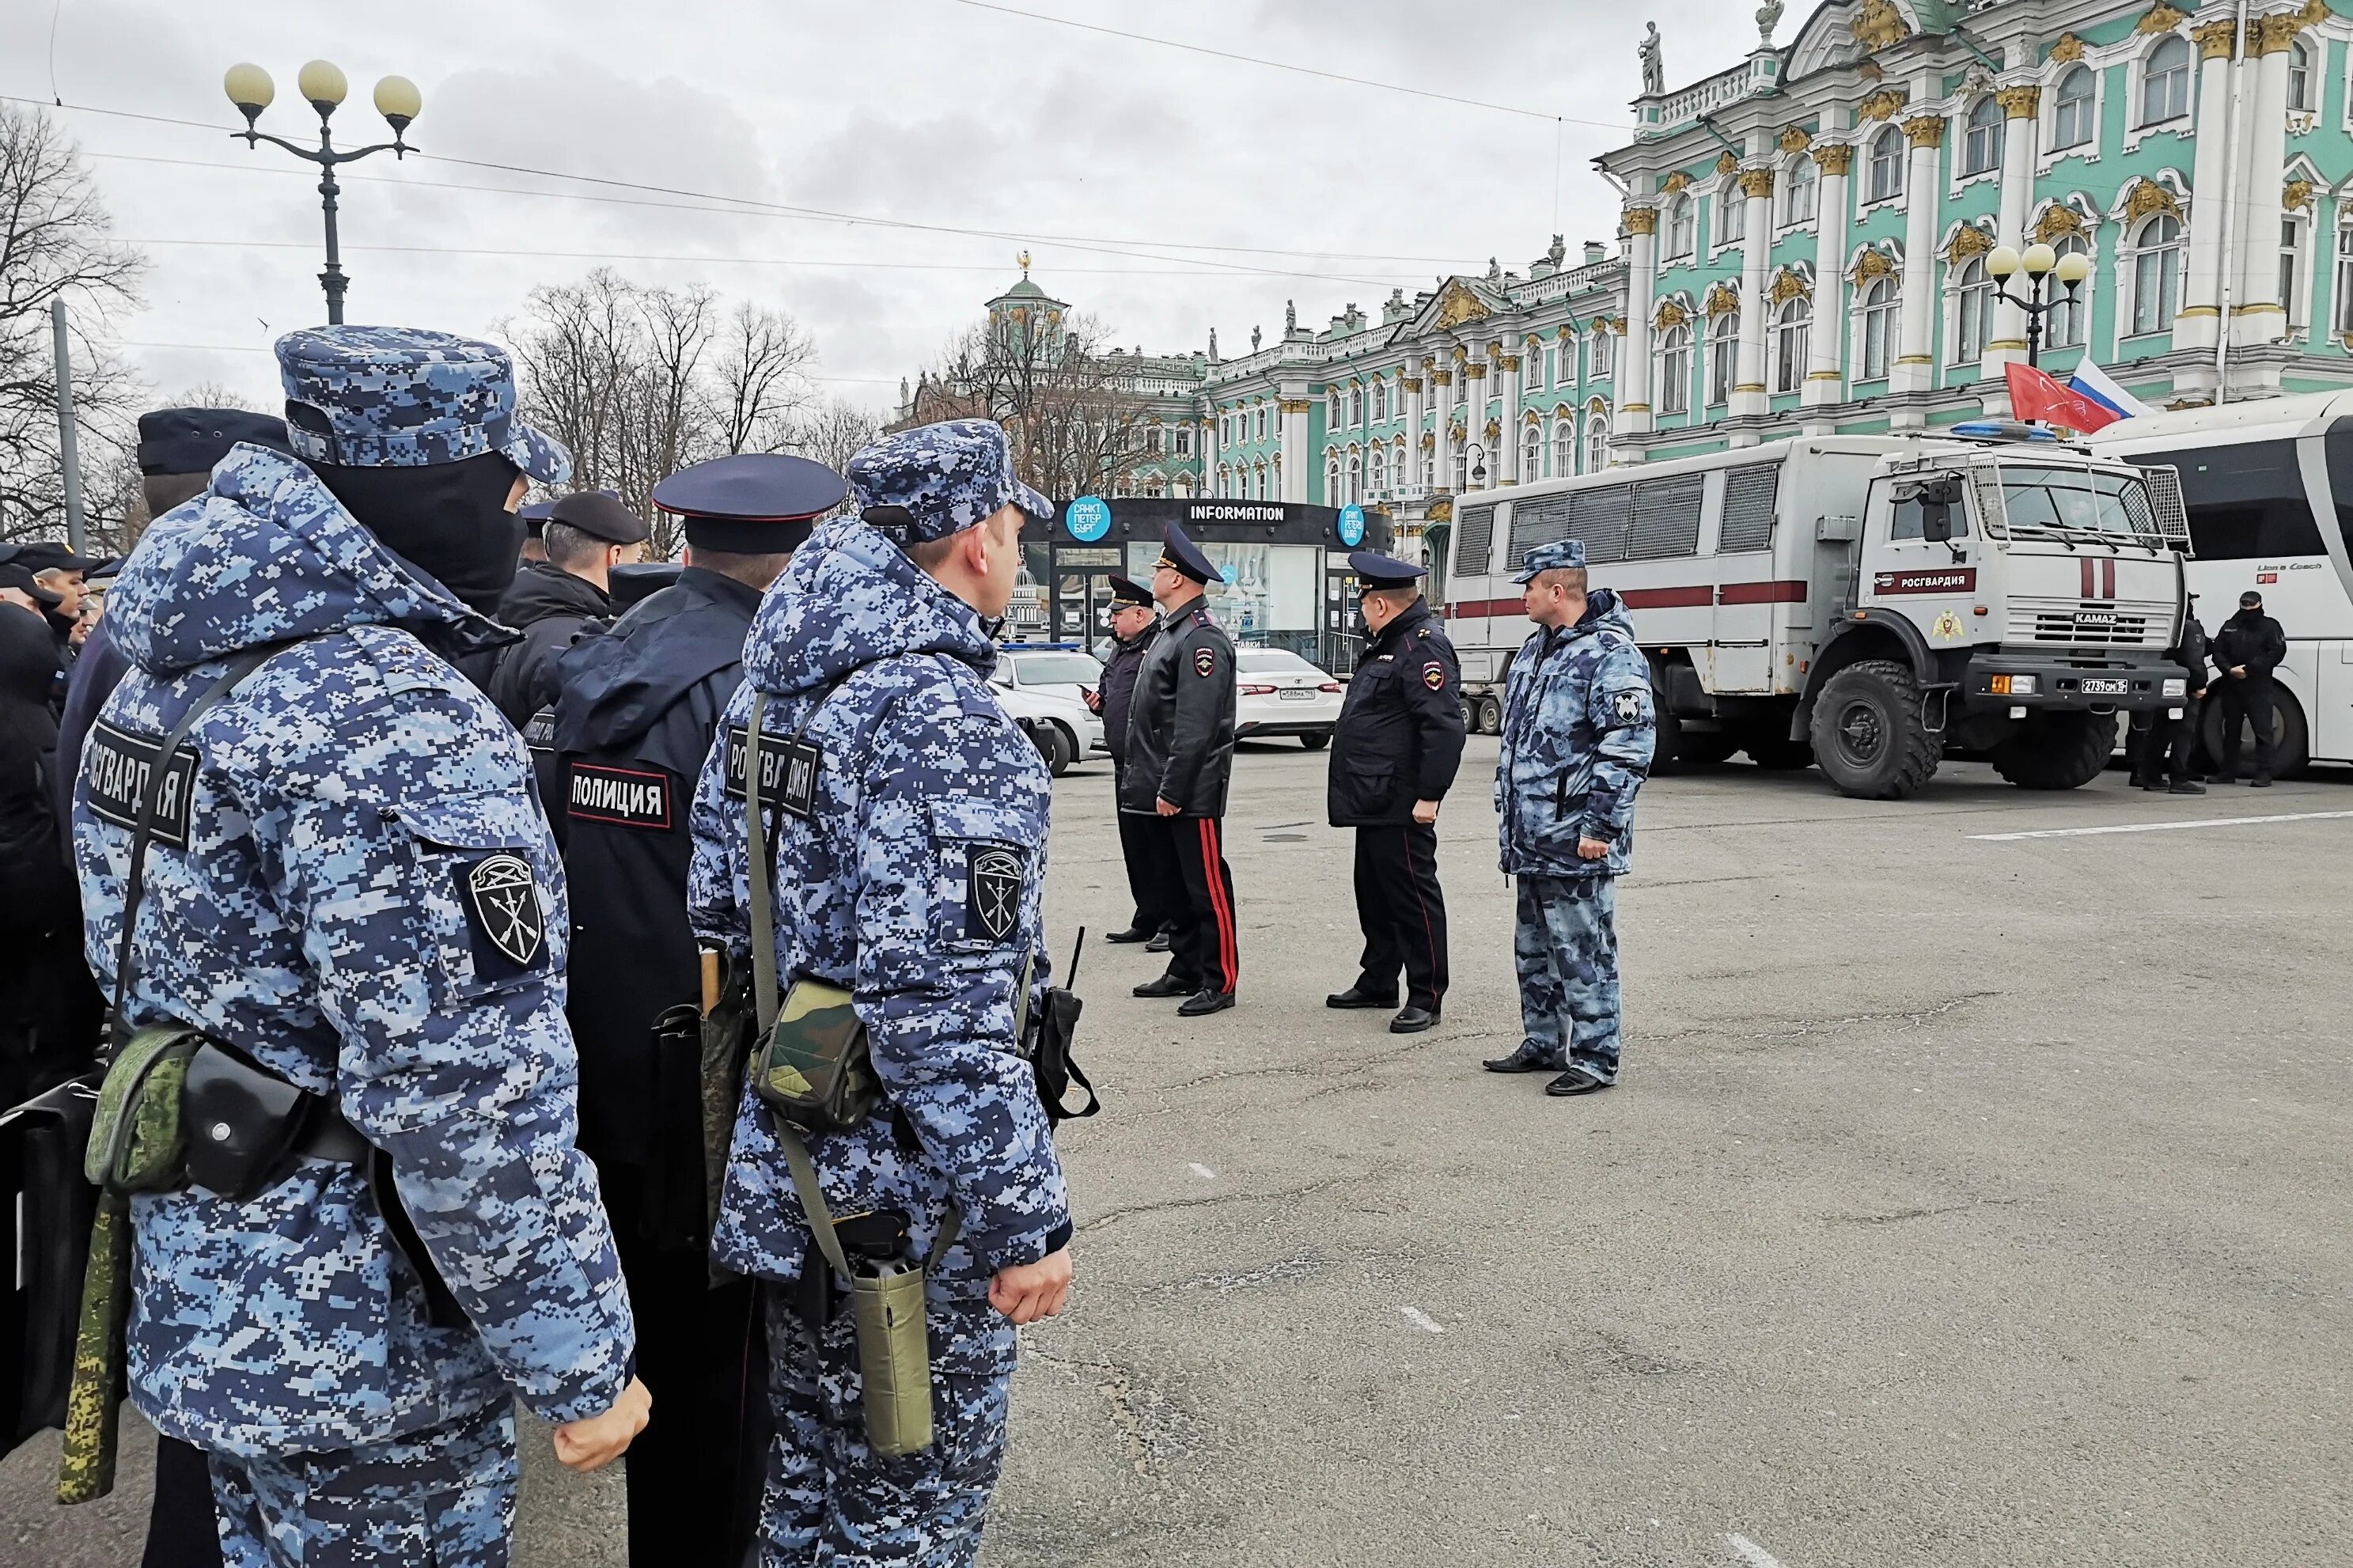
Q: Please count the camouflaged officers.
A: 3